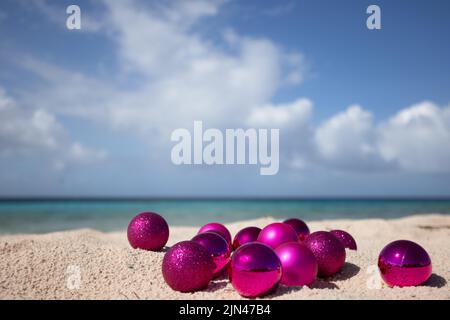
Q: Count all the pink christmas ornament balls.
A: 12